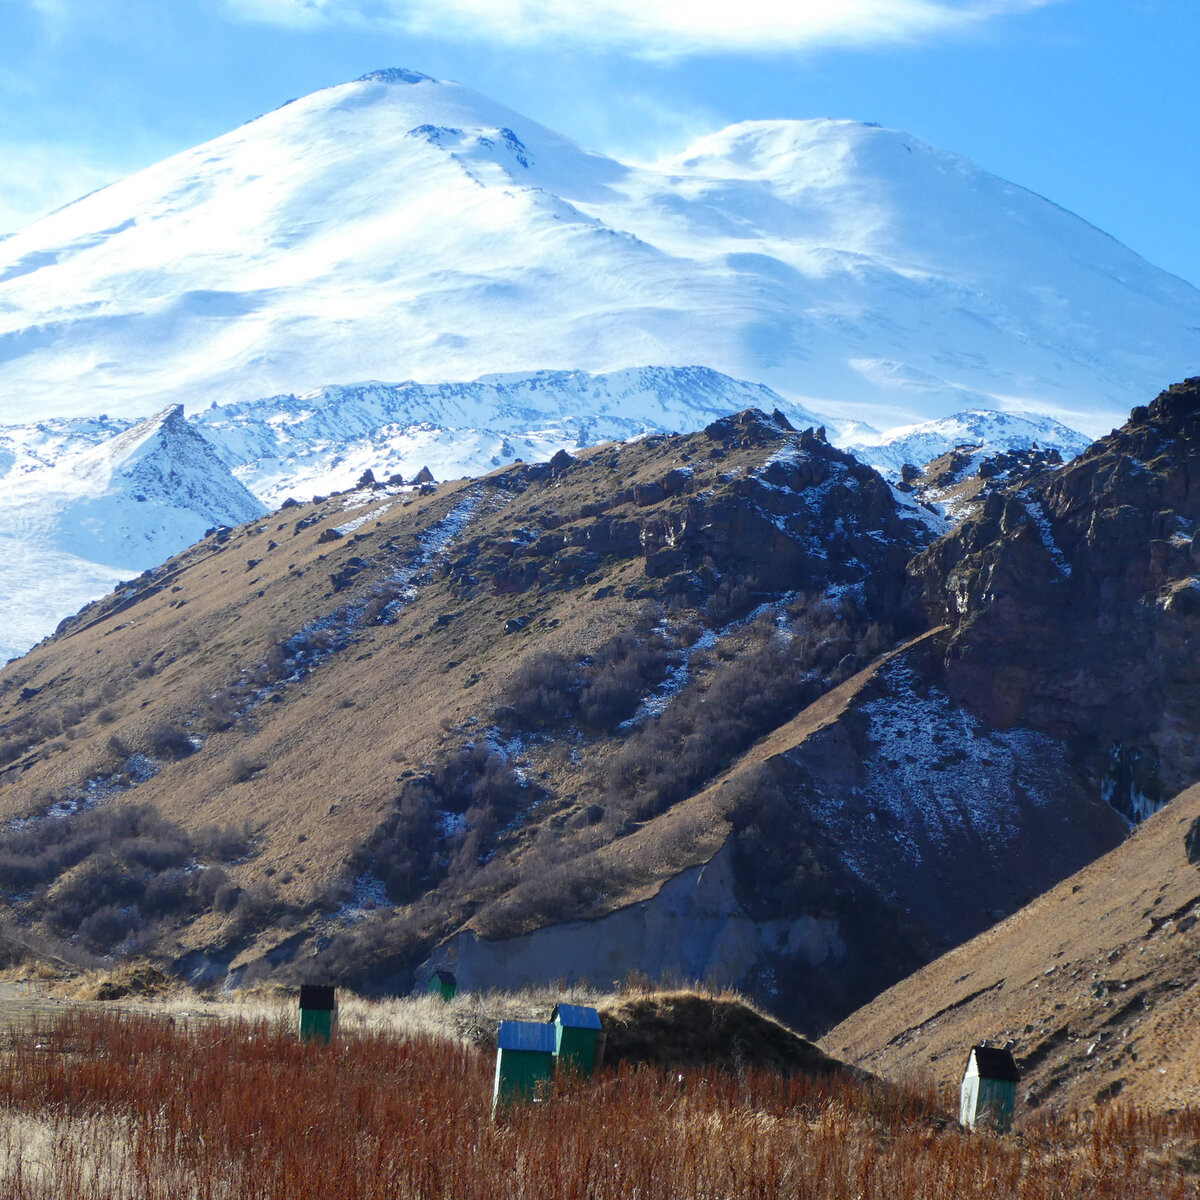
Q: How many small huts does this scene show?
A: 5